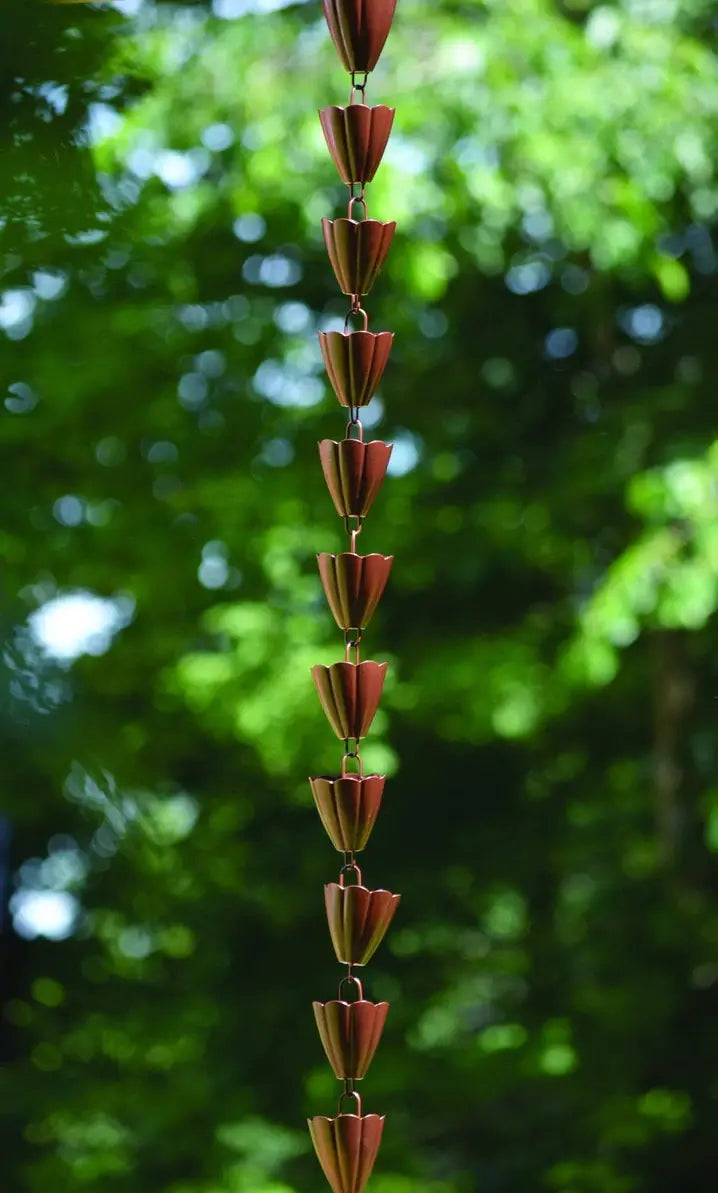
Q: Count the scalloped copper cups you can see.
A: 11